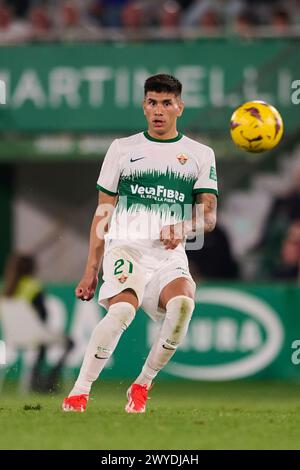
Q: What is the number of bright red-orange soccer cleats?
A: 2